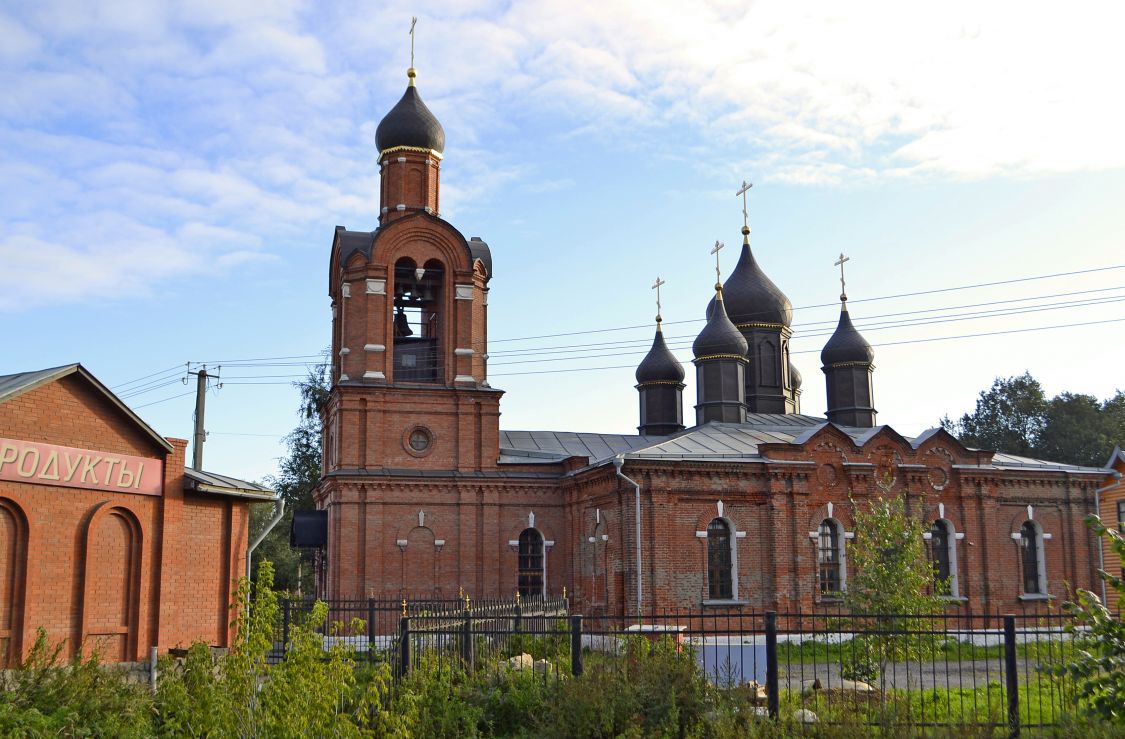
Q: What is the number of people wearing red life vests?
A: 0